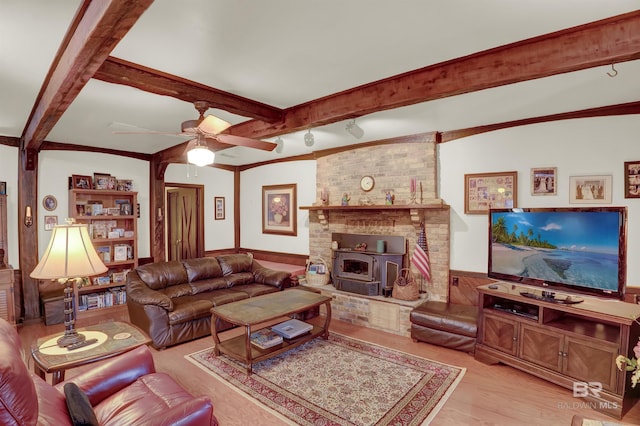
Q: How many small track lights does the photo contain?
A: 3